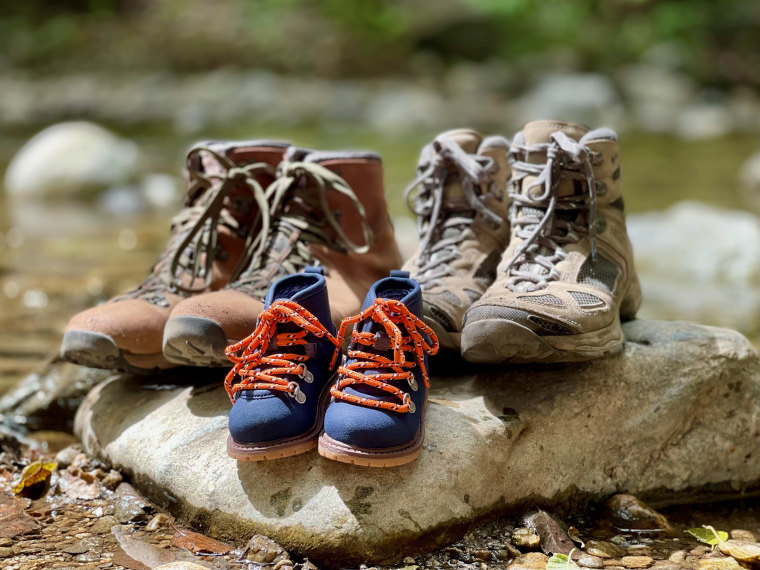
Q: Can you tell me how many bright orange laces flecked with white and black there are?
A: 2